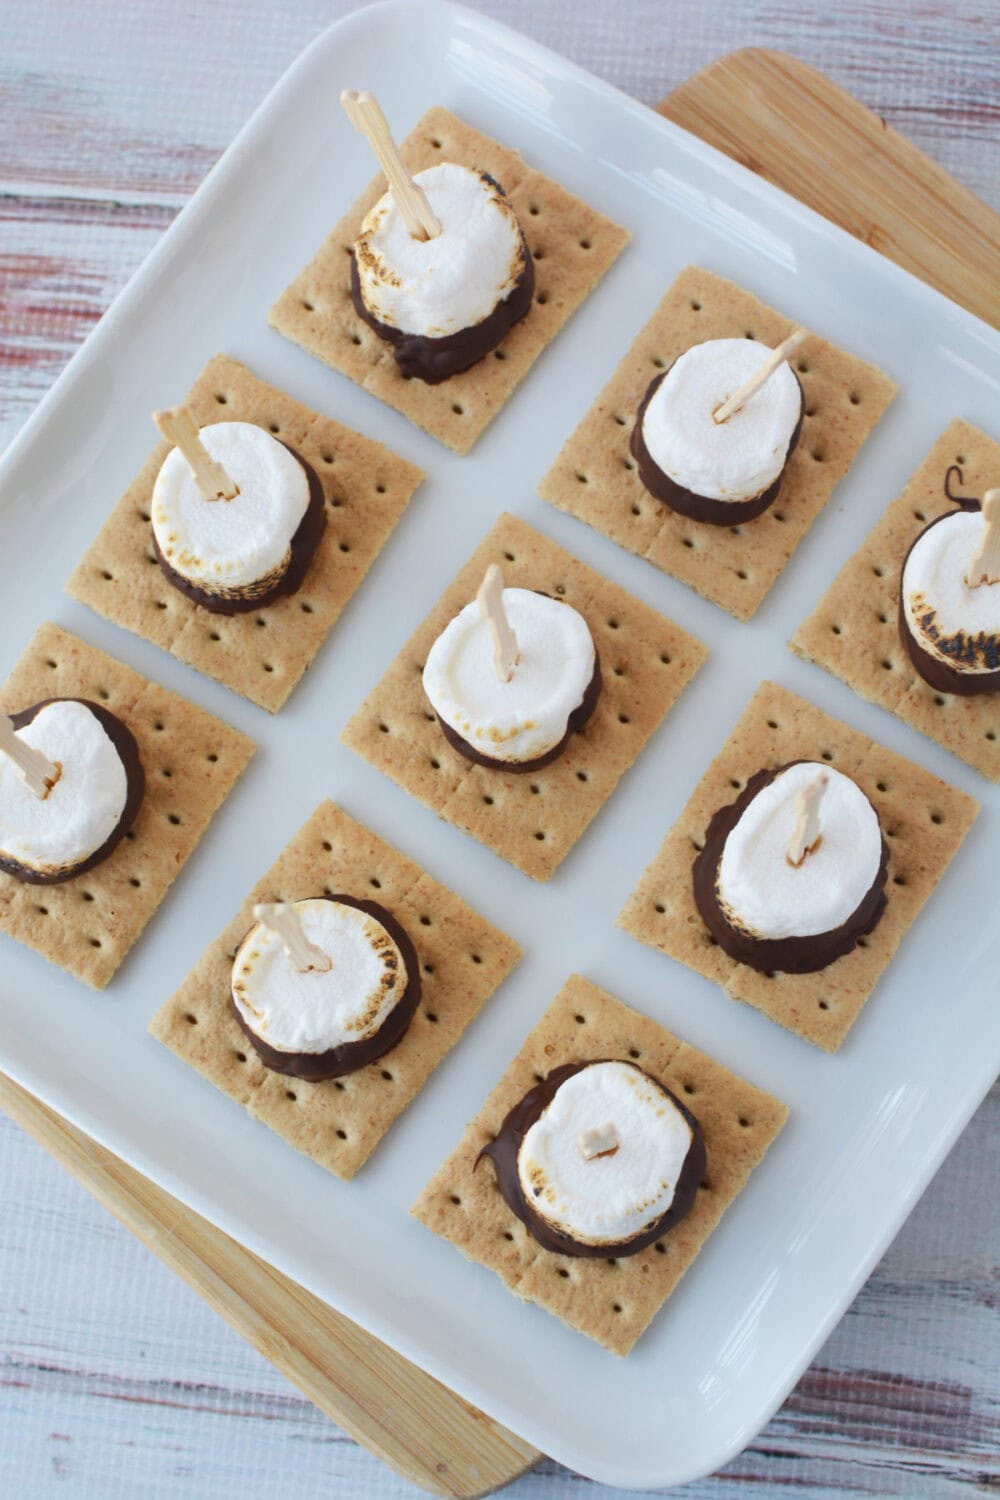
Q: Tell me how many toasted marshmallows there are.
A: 9